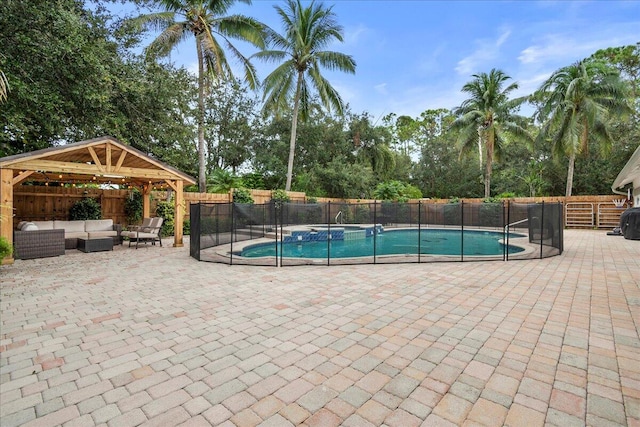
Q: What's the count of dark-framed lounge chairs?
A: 2